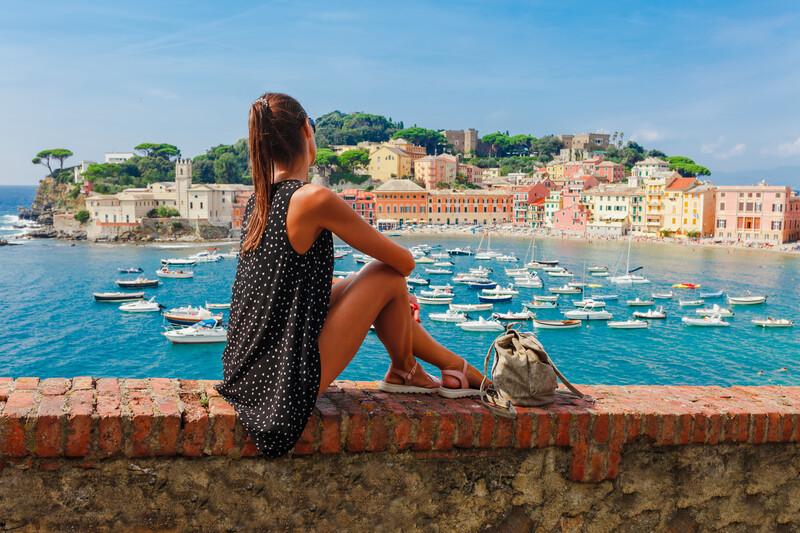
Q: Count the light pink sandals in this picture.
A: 2